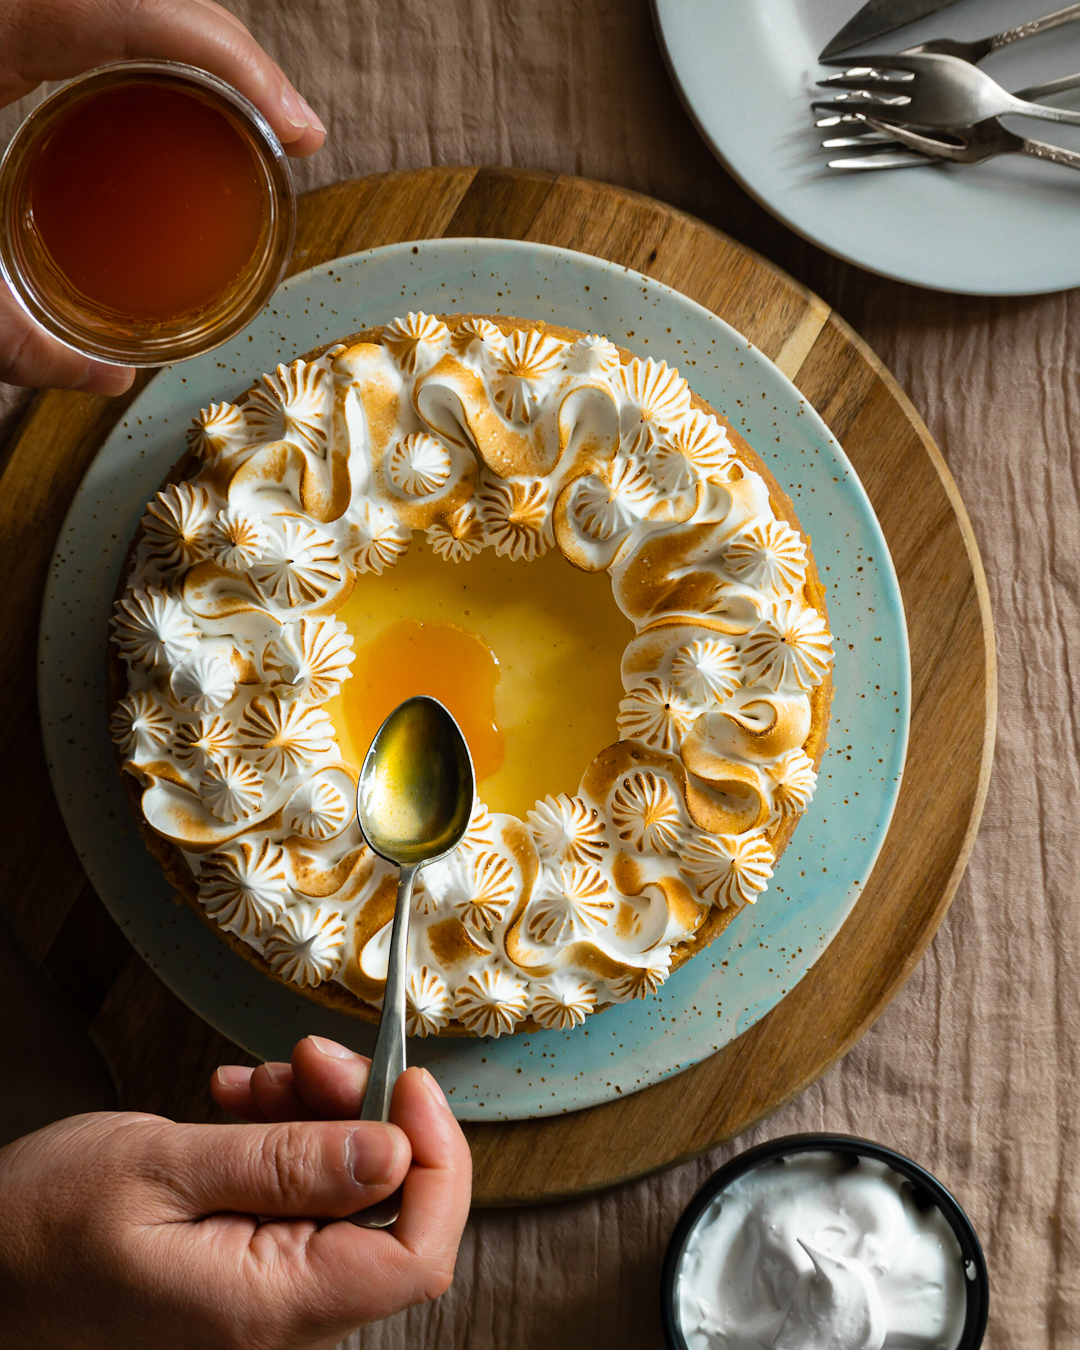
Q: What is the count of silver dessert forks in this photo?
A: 4